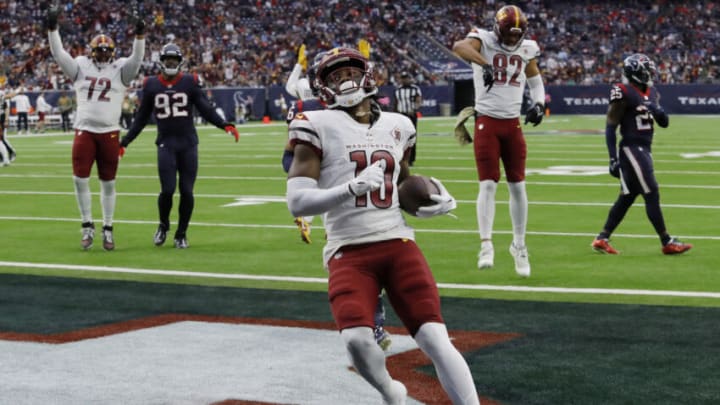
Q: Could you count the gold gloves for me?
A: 2